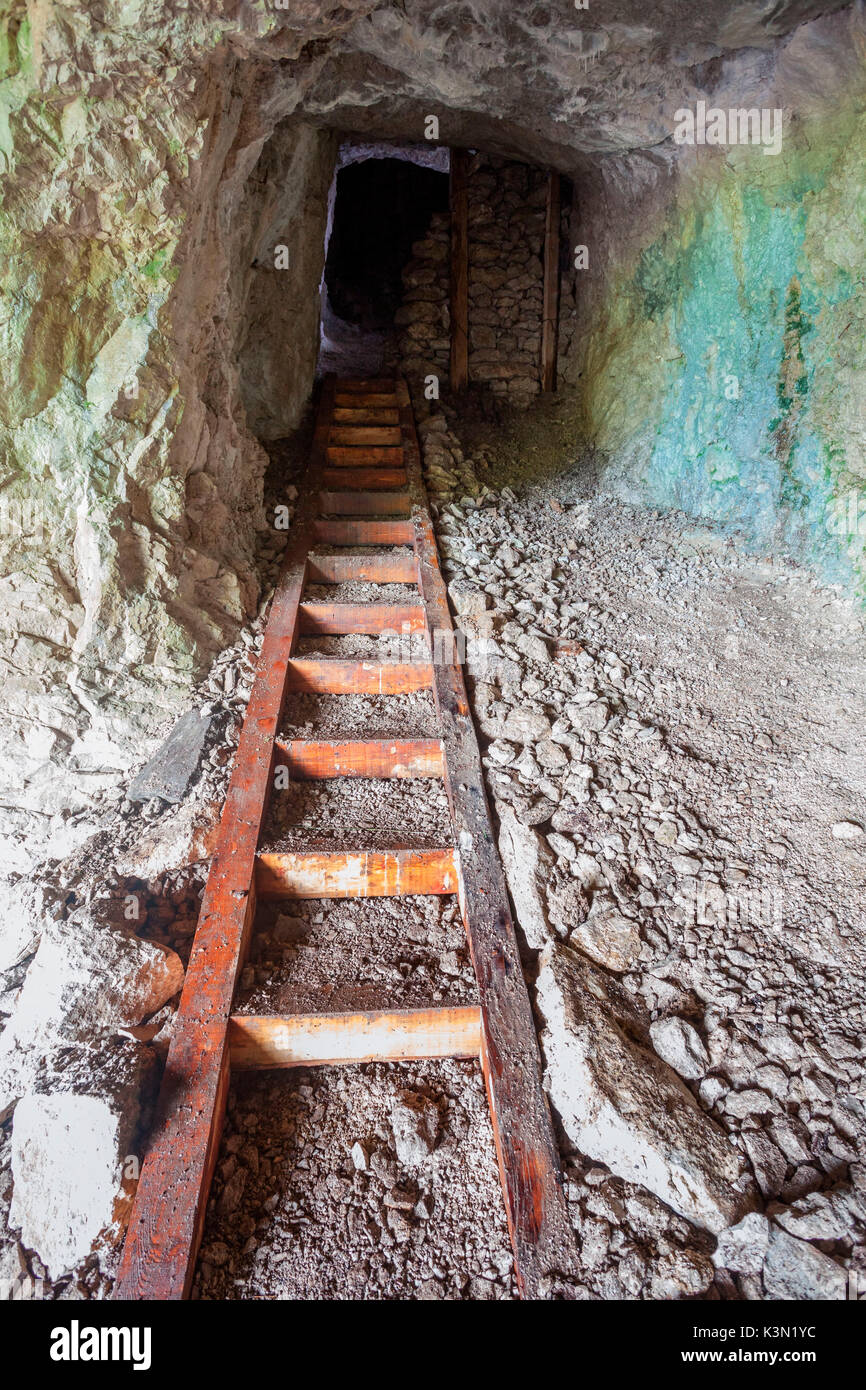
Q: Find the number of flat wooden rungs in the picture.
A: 14